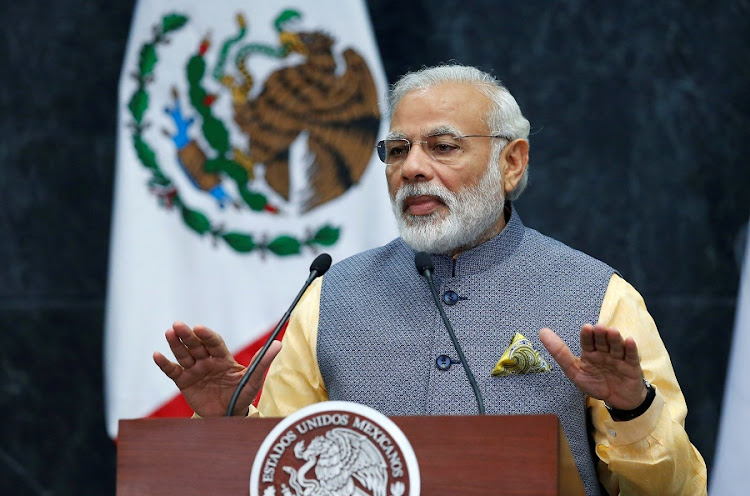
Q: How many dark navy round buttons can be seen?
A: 2